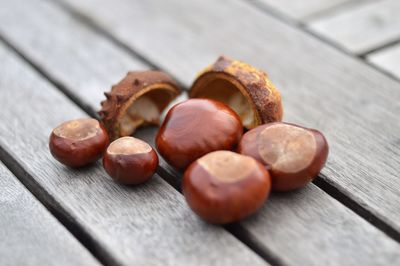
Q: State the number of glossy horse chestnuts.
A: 5